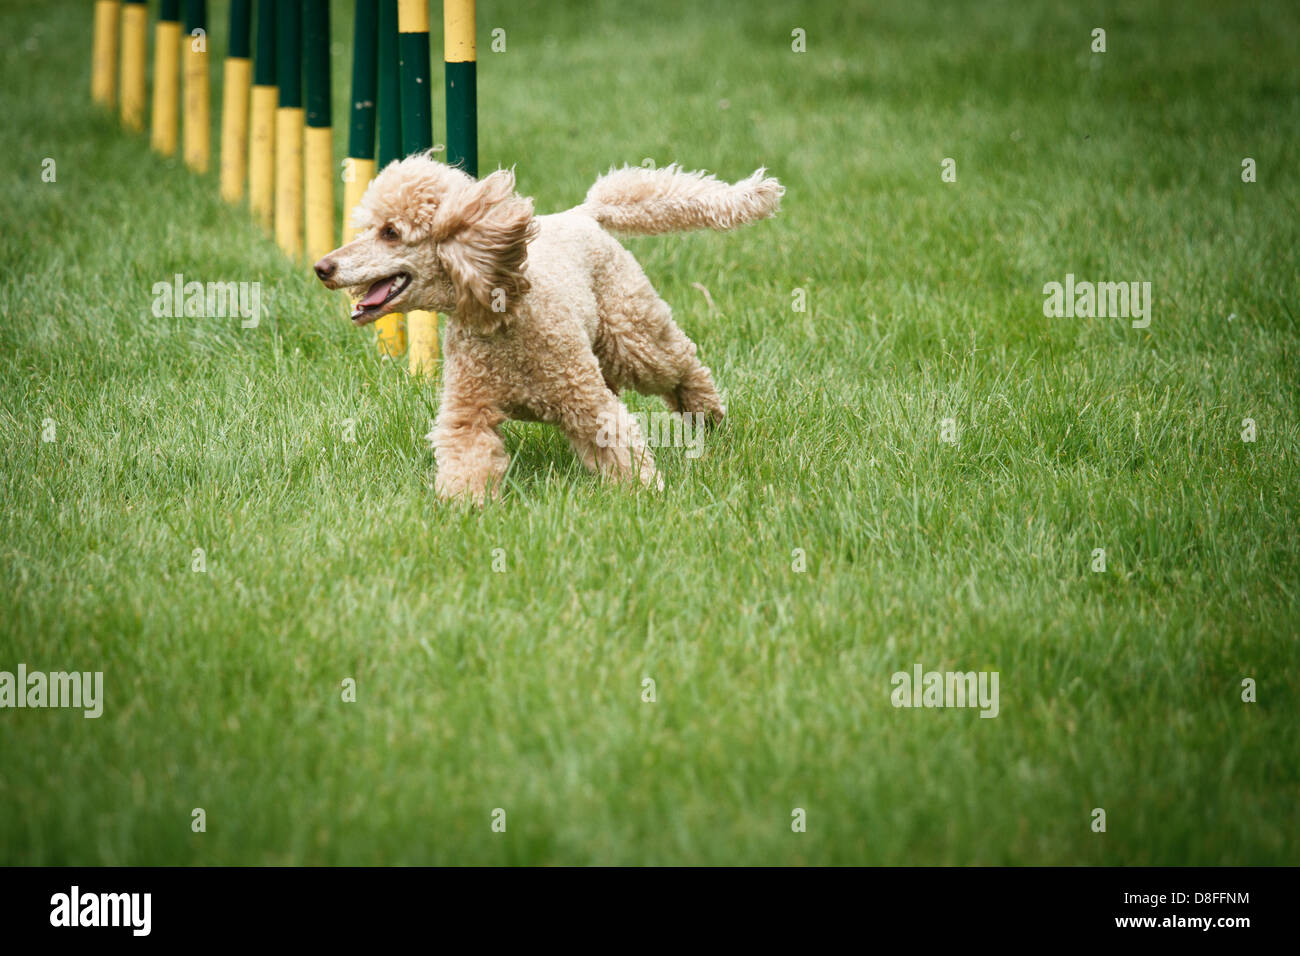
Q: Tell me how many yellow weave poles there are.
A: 12